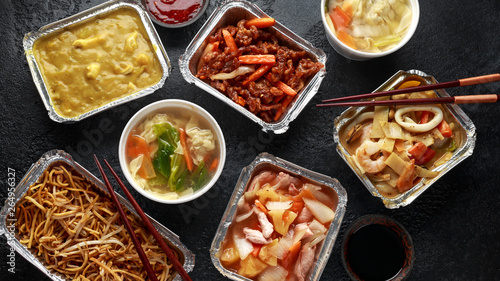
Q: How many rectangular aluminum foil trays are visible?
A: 5